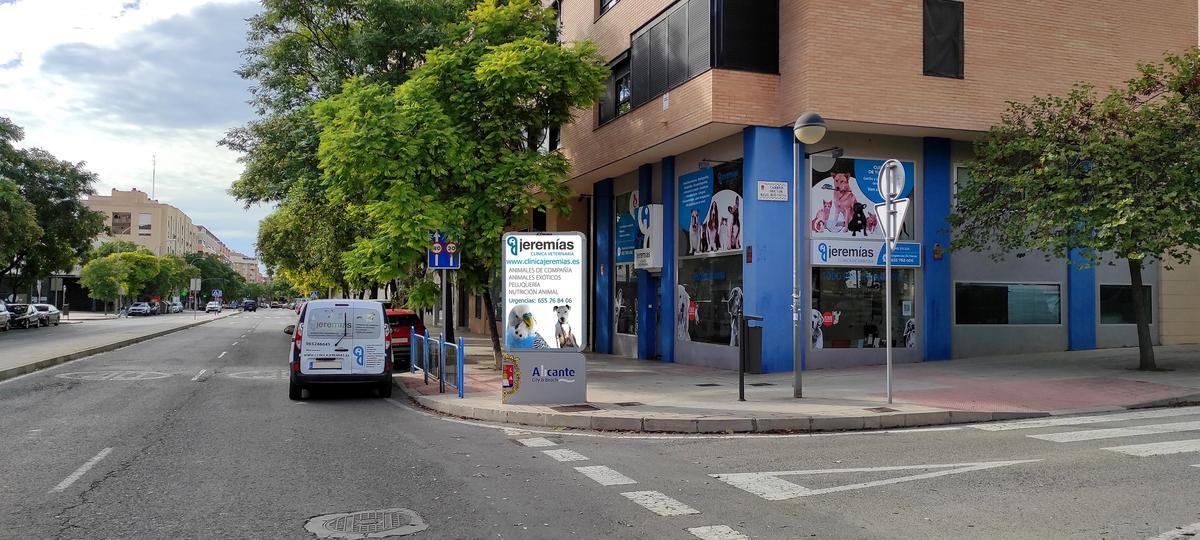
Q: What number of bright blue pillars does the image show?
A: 6